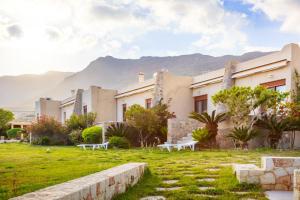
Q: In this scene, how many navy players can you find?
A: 0